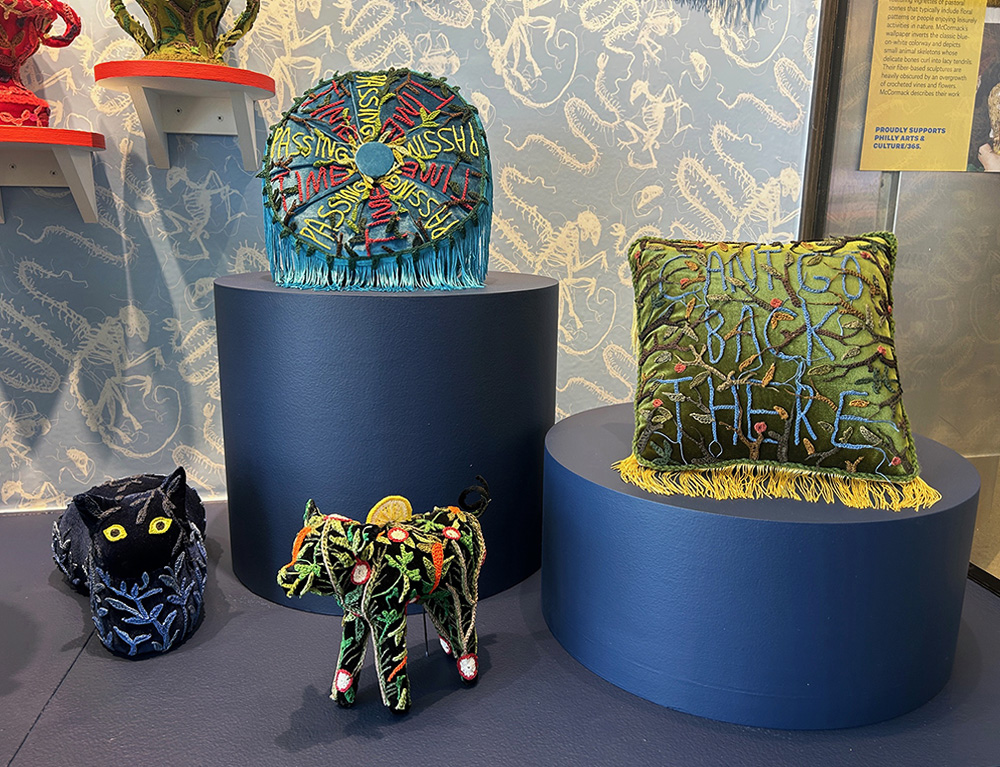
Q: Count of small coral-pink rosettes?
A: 11